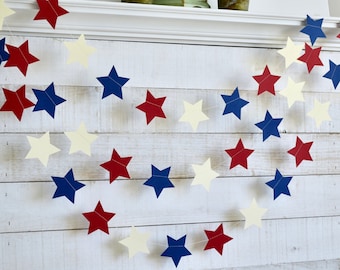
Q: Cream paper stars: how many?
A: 11